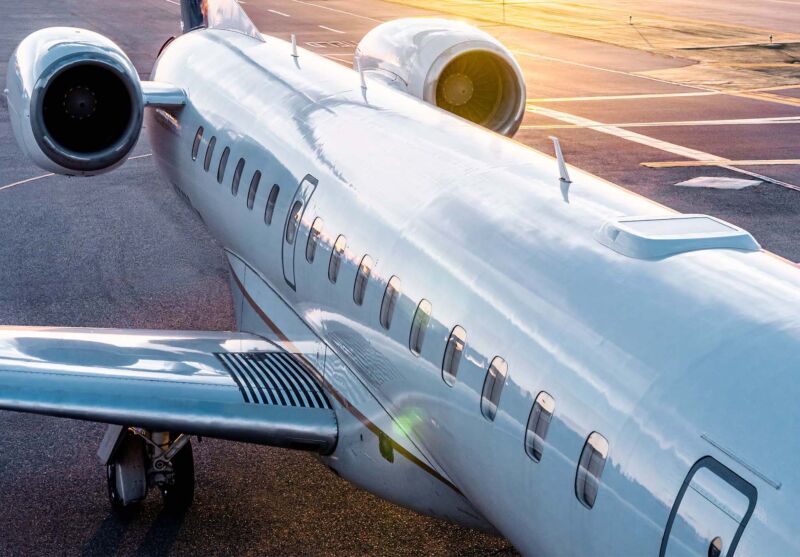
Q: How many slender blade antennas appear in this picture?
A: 3